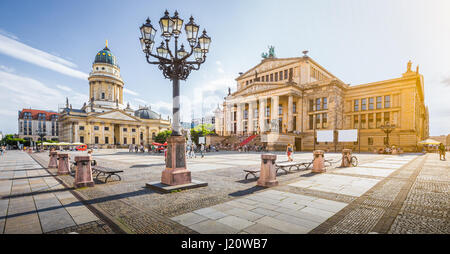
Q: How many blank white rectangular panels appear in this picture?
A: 2